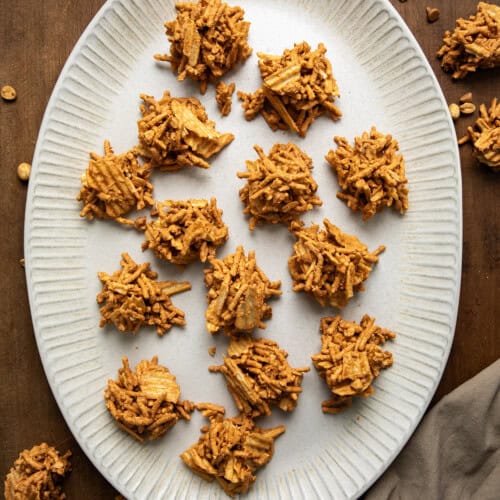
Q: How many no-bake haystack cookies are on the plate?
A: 14